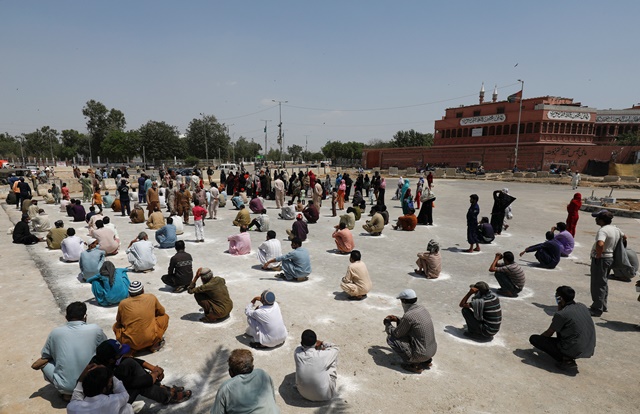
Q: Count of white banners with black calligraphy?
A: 3